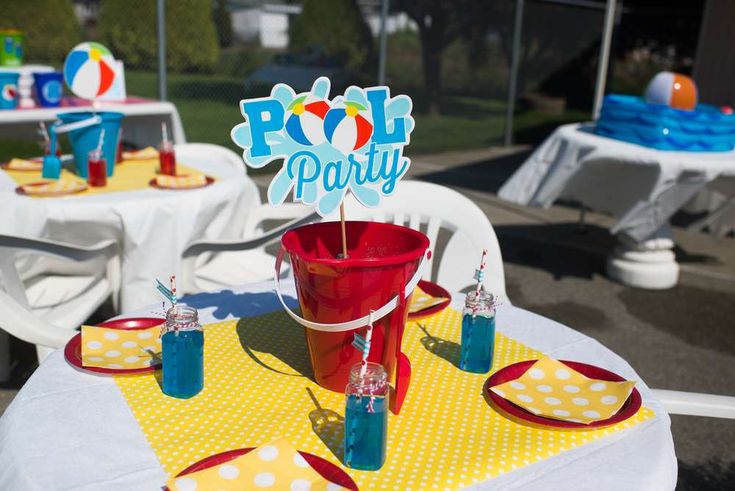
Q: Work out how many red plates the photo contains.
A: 8